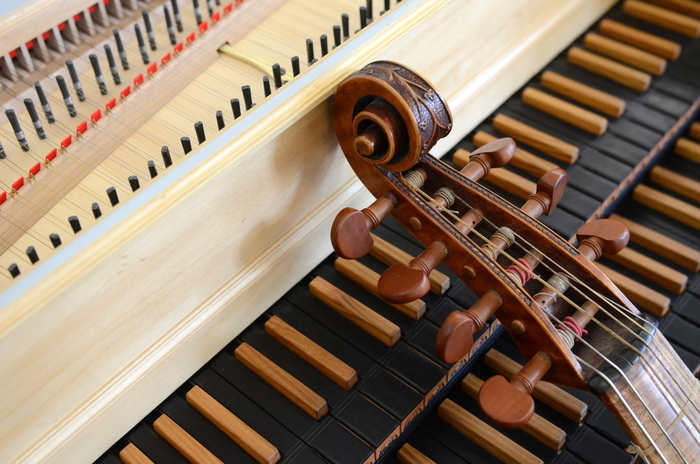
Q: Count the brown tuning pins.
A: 7